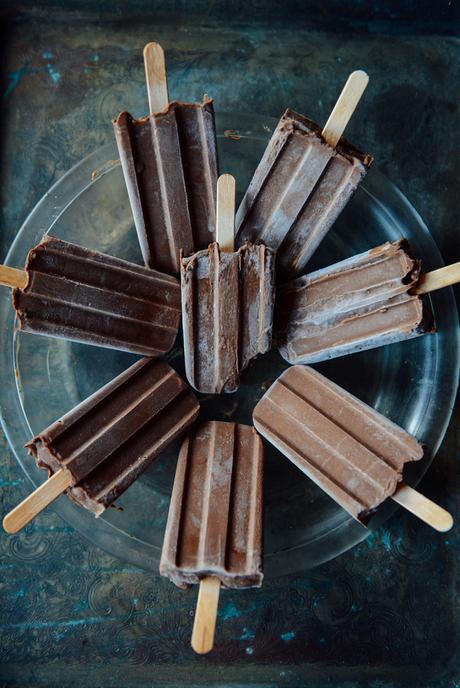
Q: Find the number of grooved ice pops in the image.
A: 8